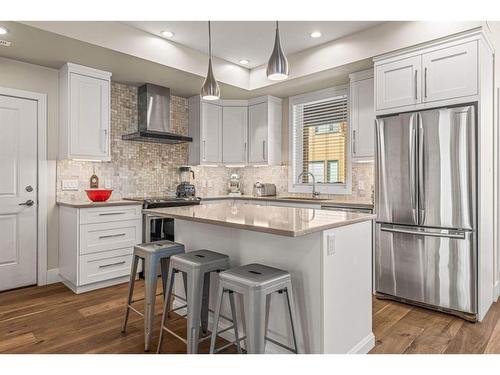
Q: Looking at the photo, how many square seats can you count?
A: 3